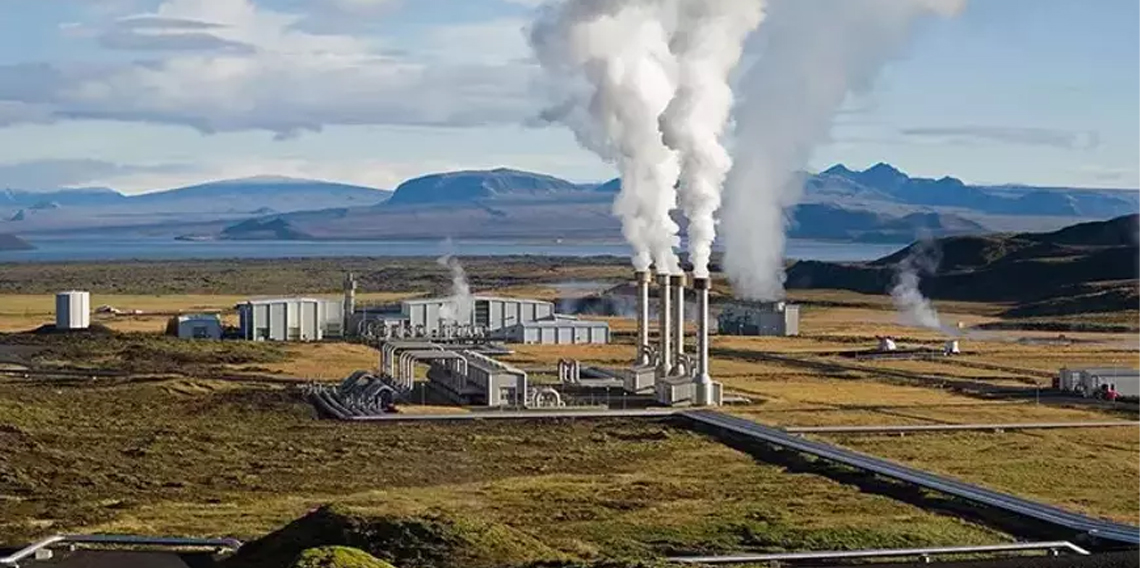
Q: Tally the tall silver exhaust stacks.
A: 4